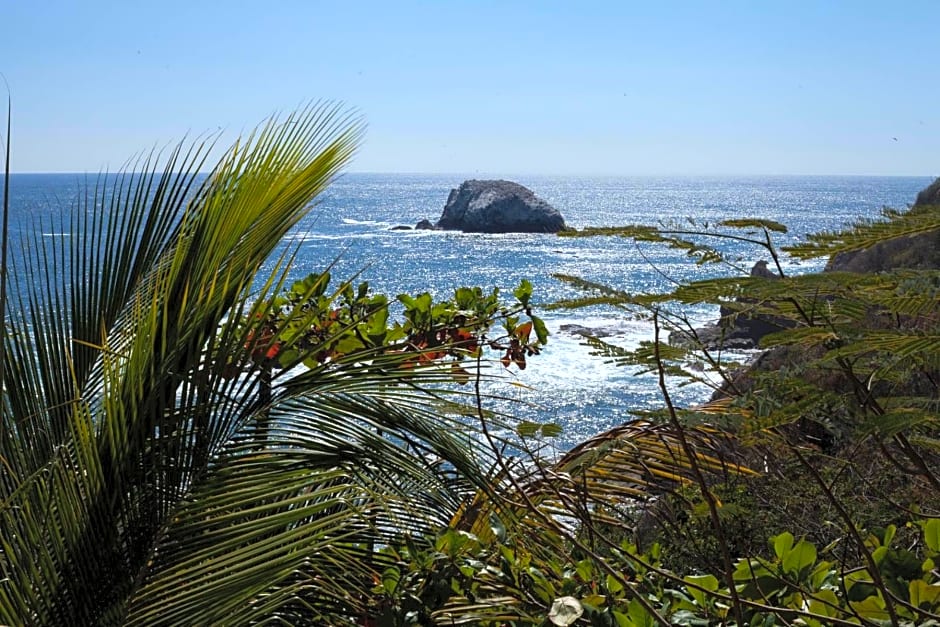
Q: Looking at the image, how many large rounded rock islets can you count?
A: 1